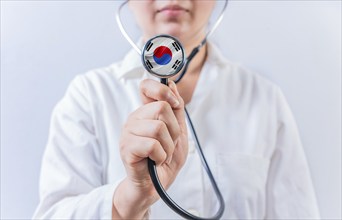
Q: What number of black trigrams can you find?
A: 4